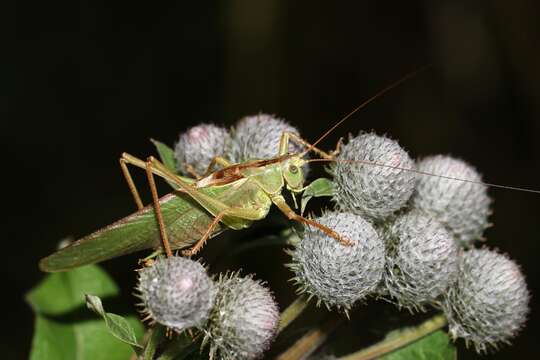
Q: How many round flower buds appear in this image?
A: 9